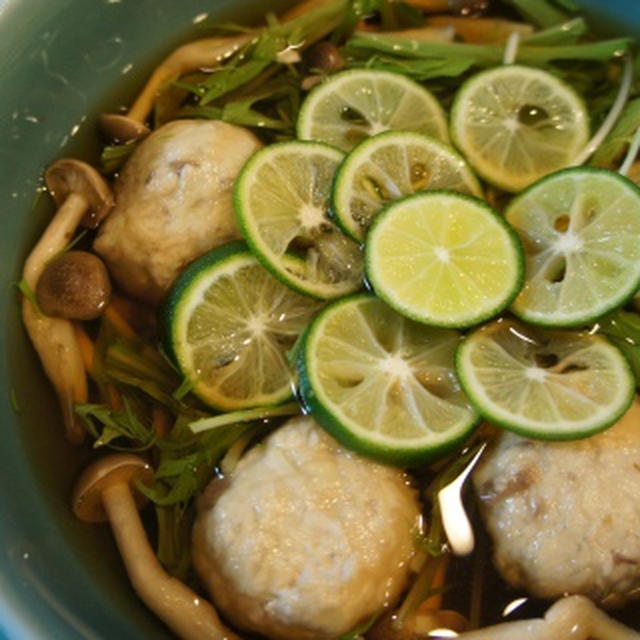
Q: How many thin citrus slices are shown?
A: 9